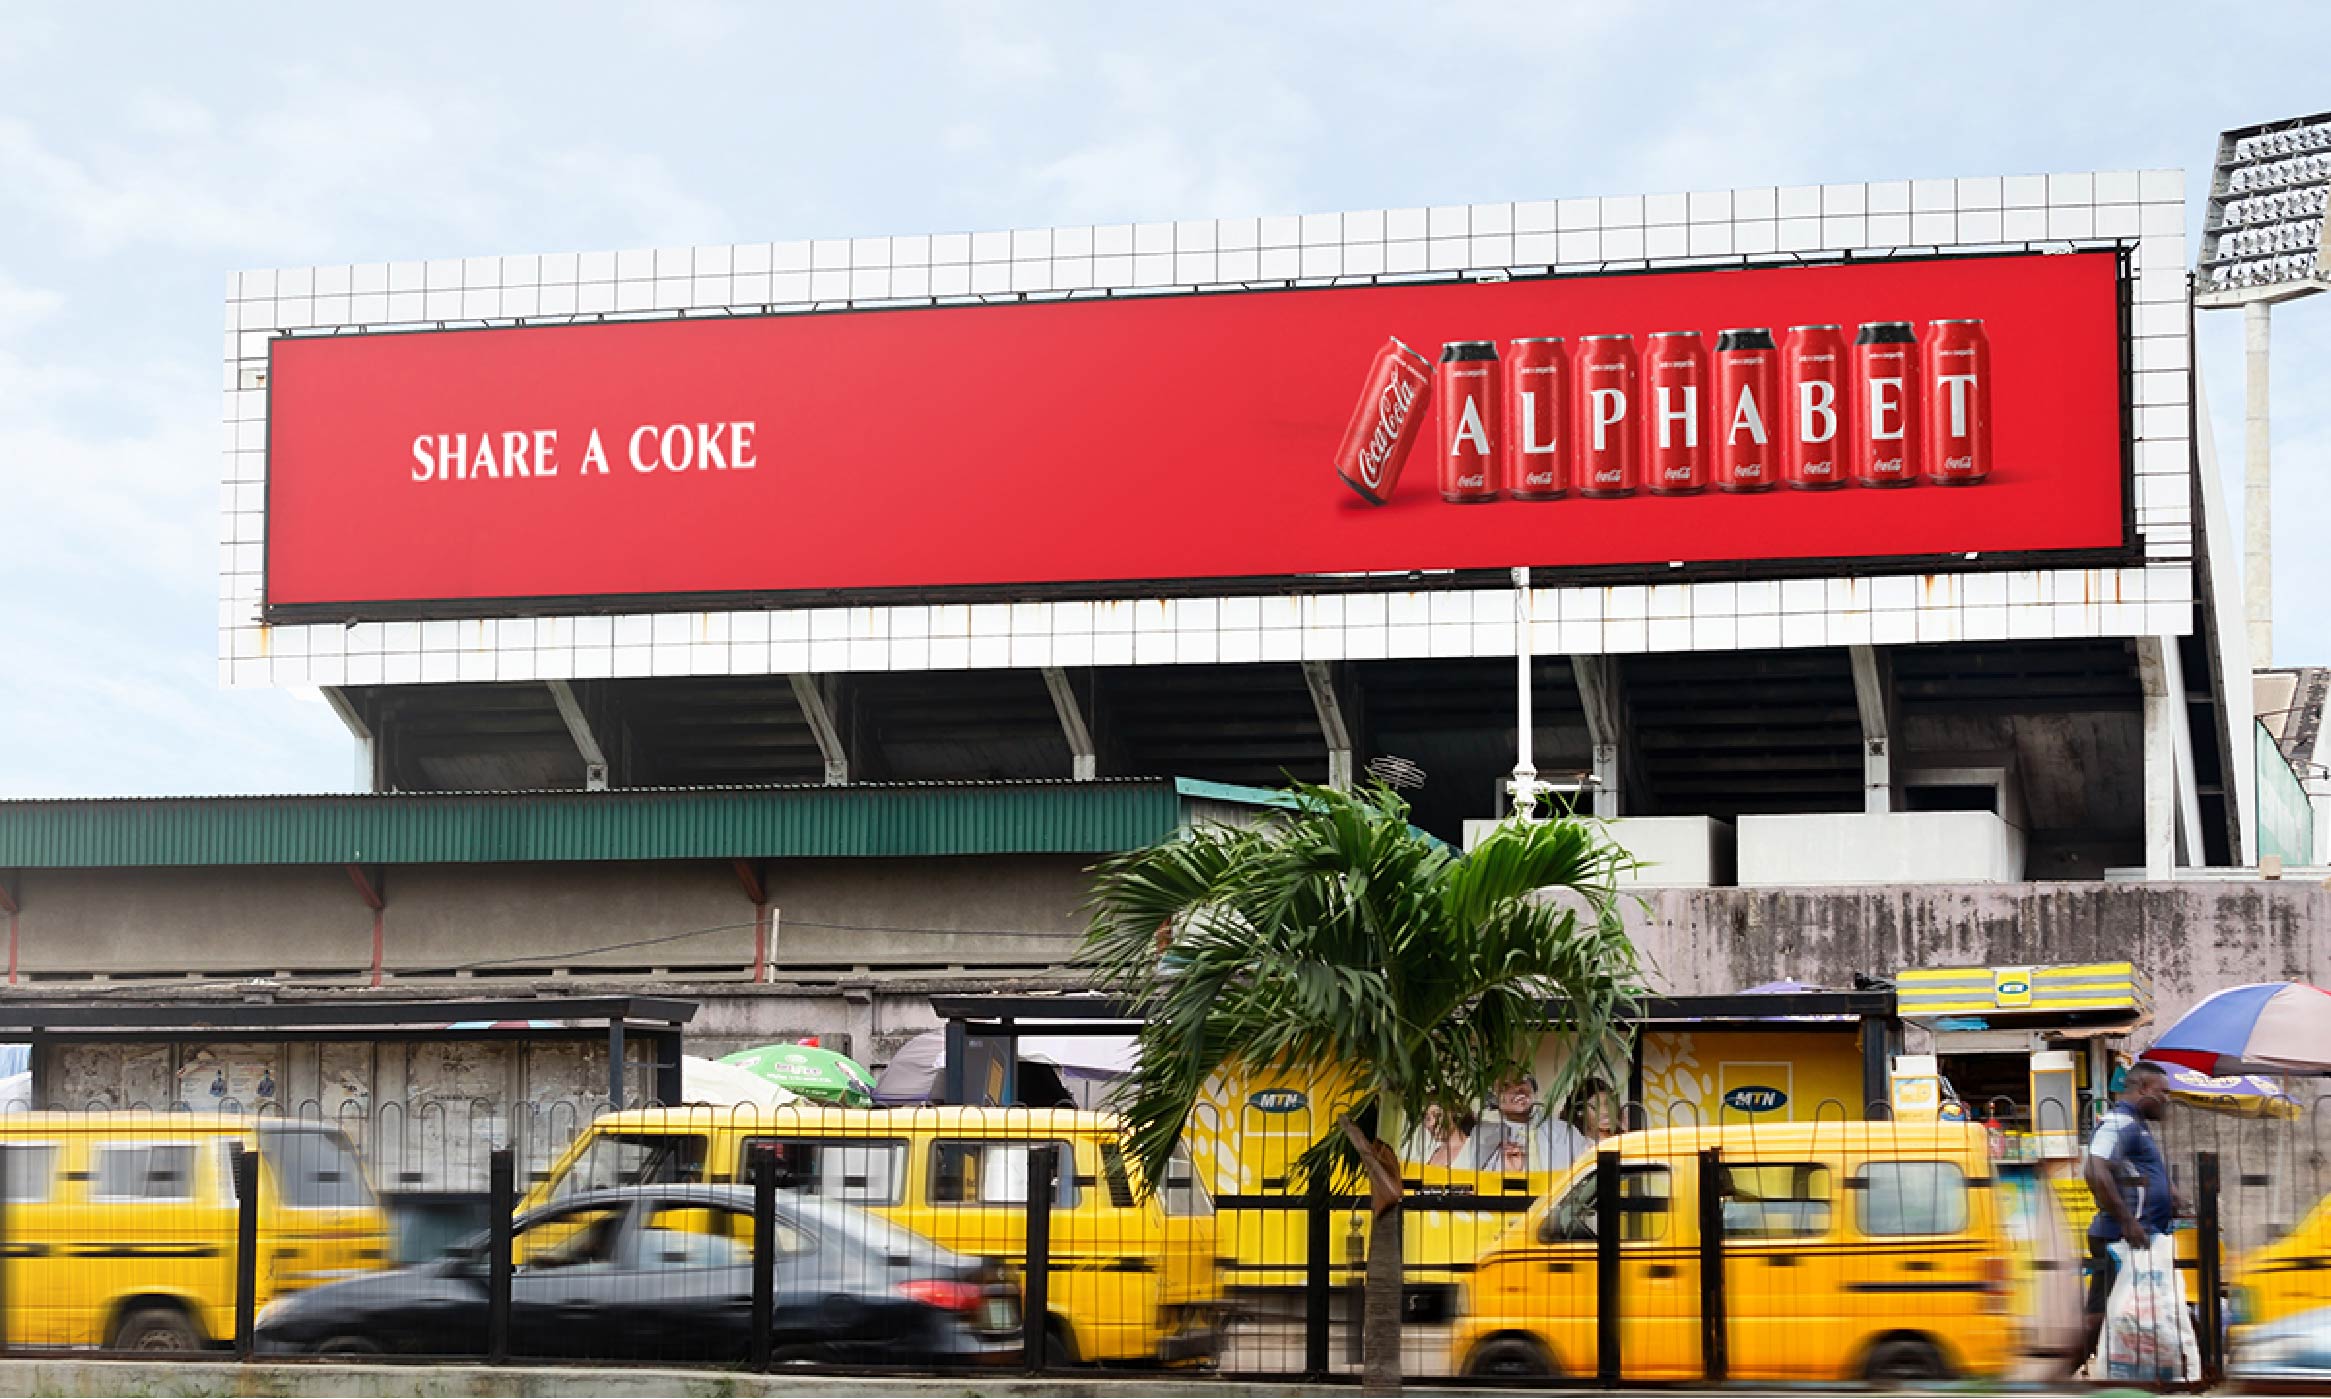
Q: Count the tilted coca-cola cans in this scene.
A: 1